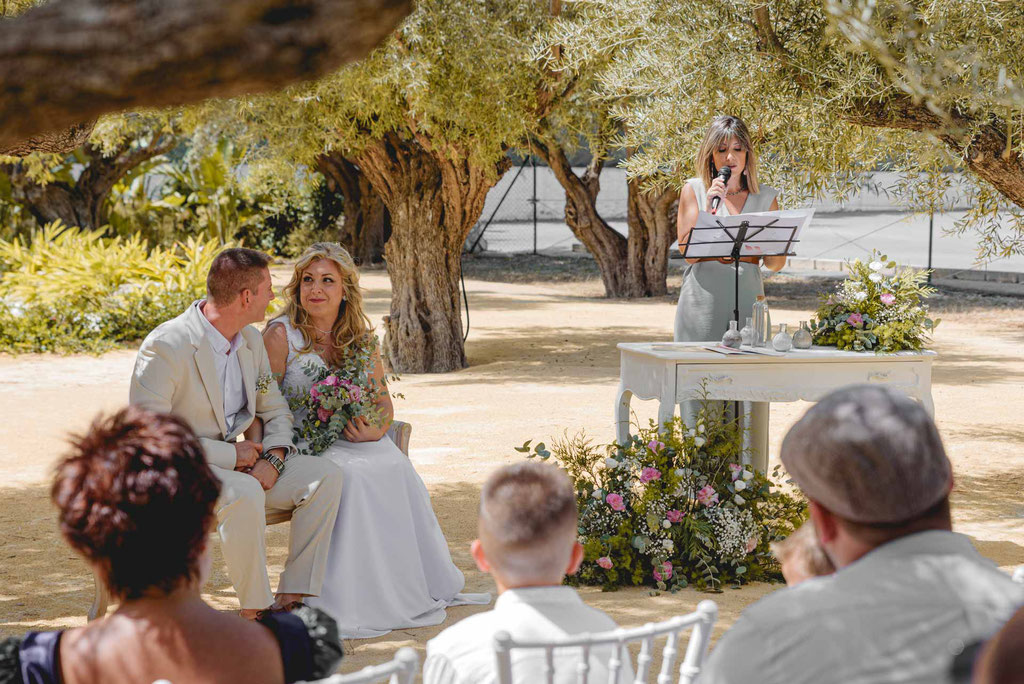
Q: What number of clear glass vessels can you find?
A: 5